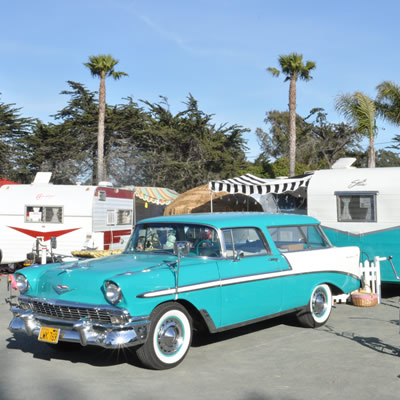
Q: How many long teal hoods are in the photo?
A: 1